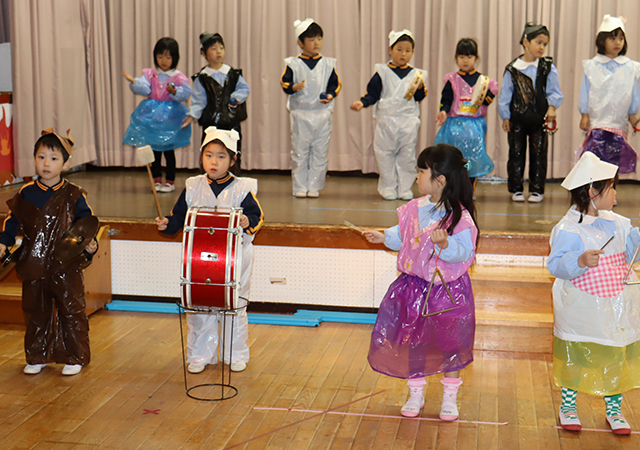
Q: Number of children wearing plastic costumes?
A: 11